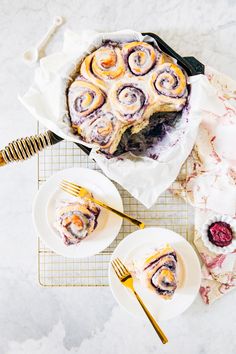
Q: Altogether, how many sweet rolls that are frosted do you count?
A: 8